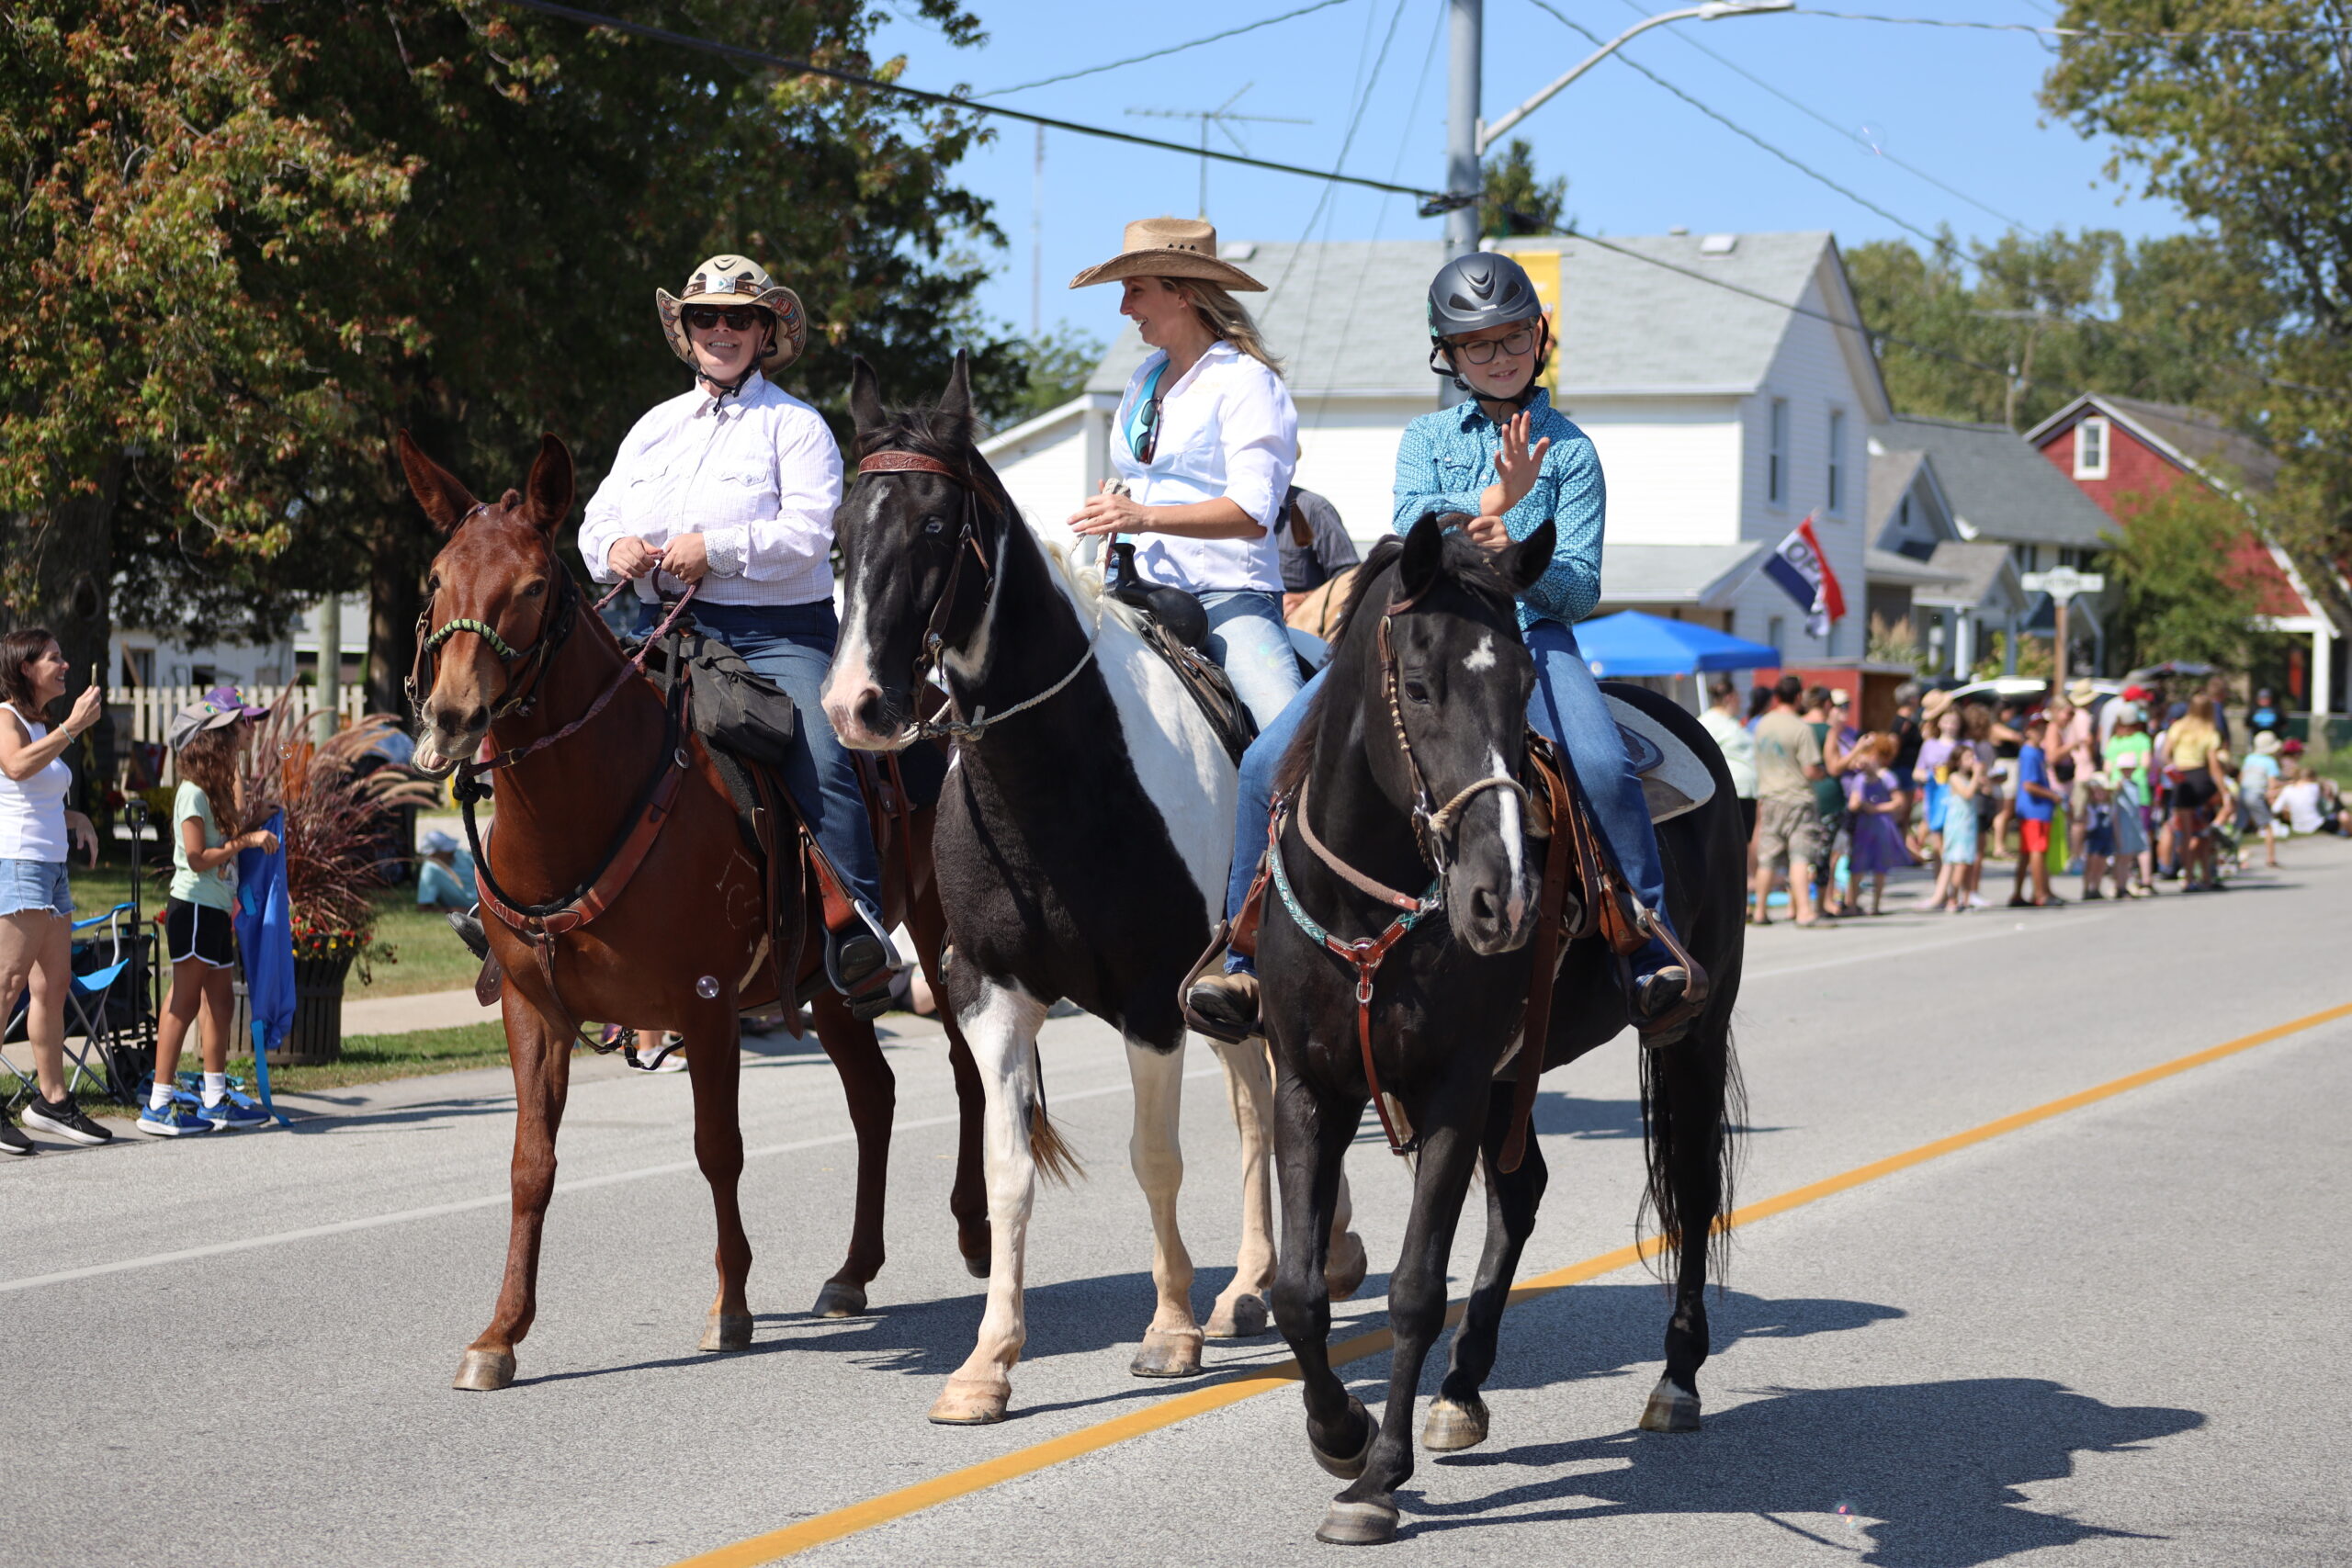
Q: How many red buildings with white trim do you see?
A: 1